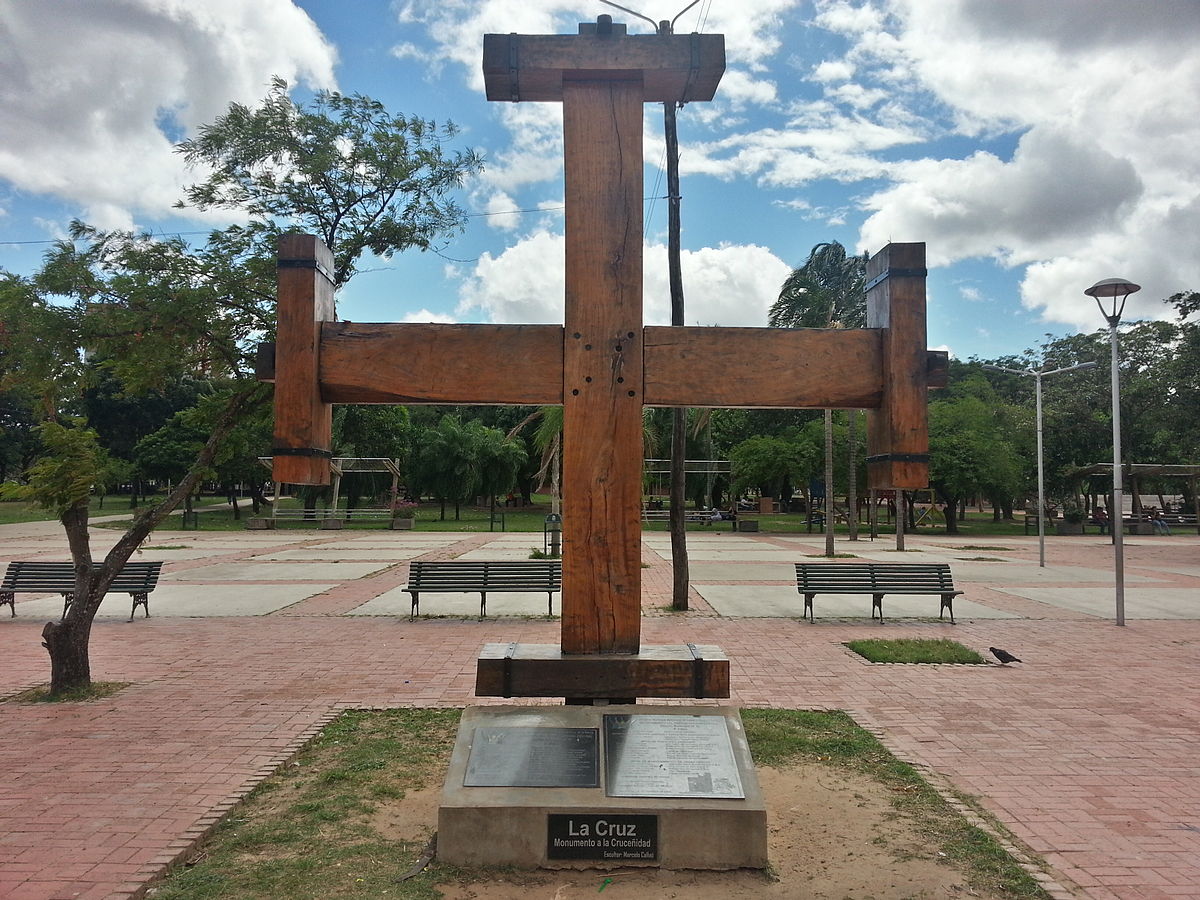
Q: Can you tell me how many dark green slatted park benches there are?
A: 3